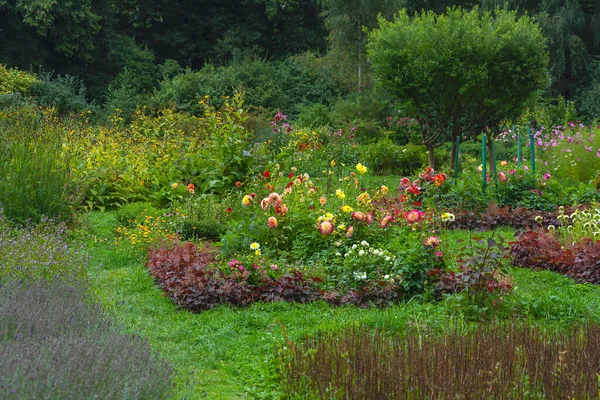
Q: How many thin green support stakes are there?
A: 5